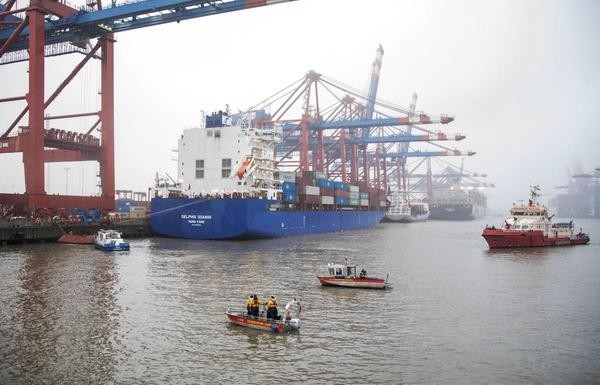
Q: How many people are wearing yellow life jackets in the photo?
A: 3